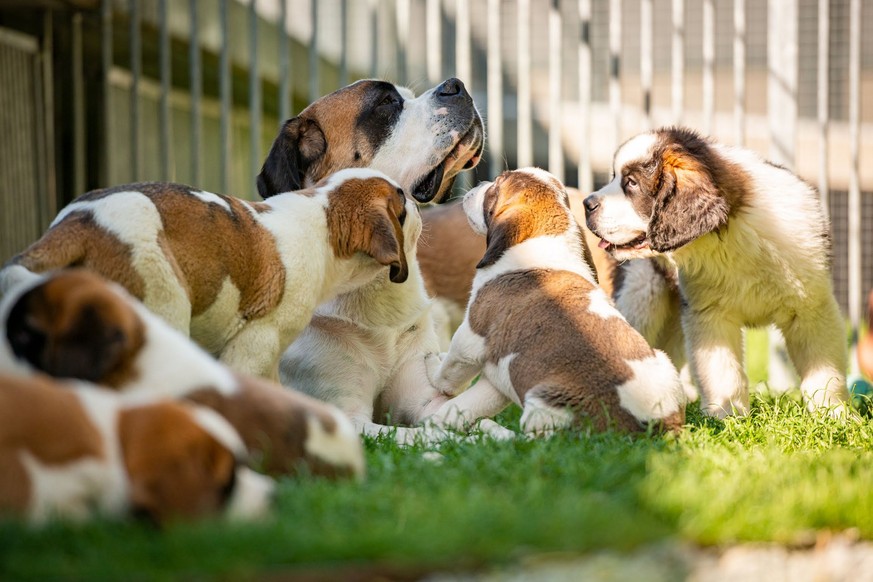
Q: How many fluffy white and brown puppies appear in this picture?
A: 5